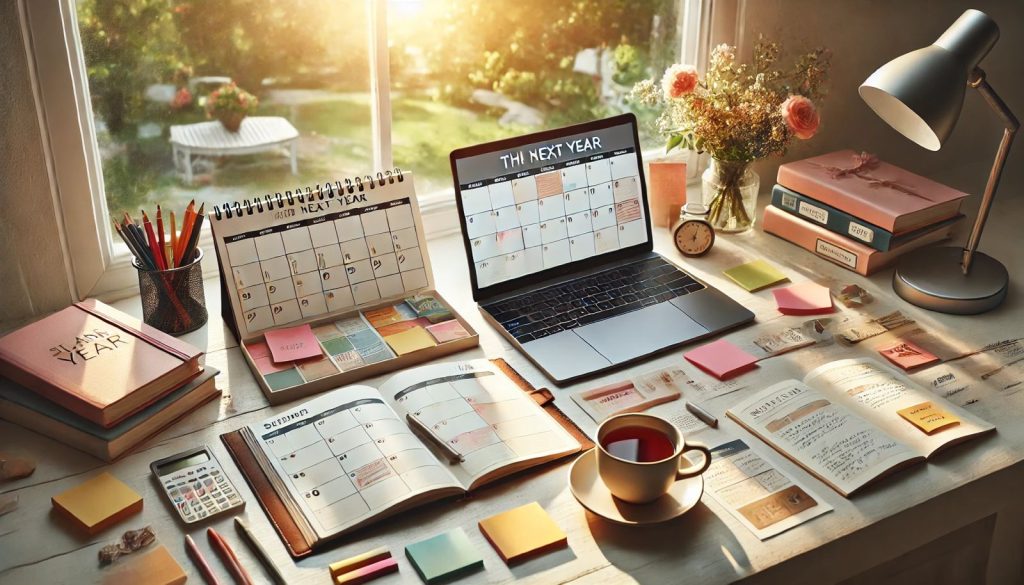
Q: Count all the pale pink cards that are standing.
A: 1